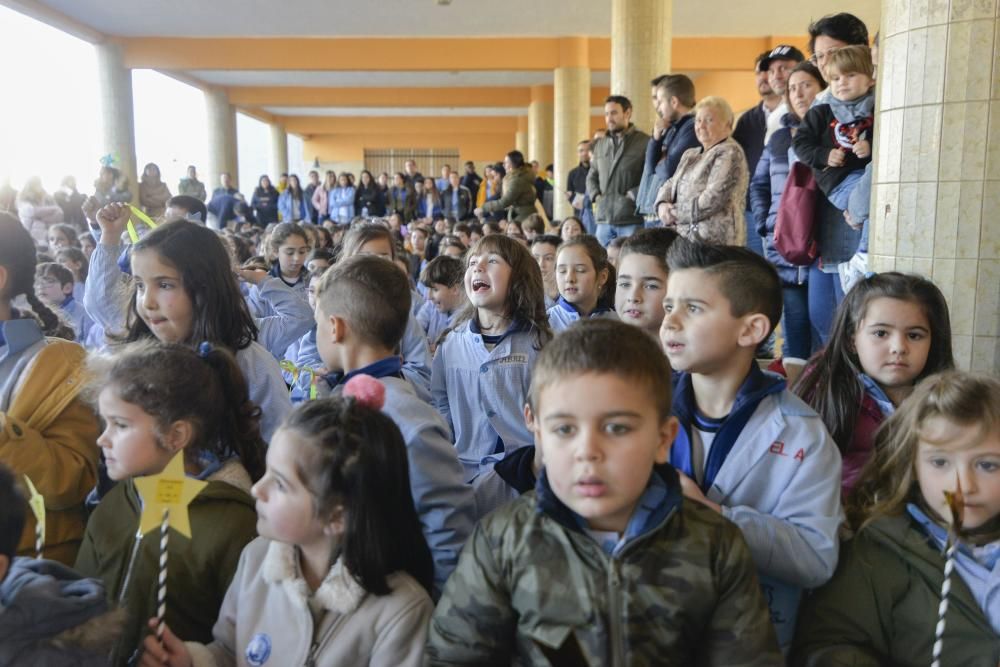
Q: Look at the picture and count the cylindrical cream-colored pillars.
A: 8